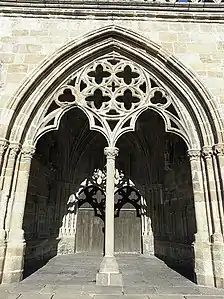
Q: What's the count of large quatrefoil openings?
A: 4